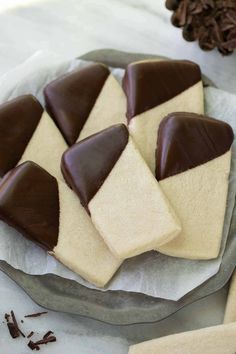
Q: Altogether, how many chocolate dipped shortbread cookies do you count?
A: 6